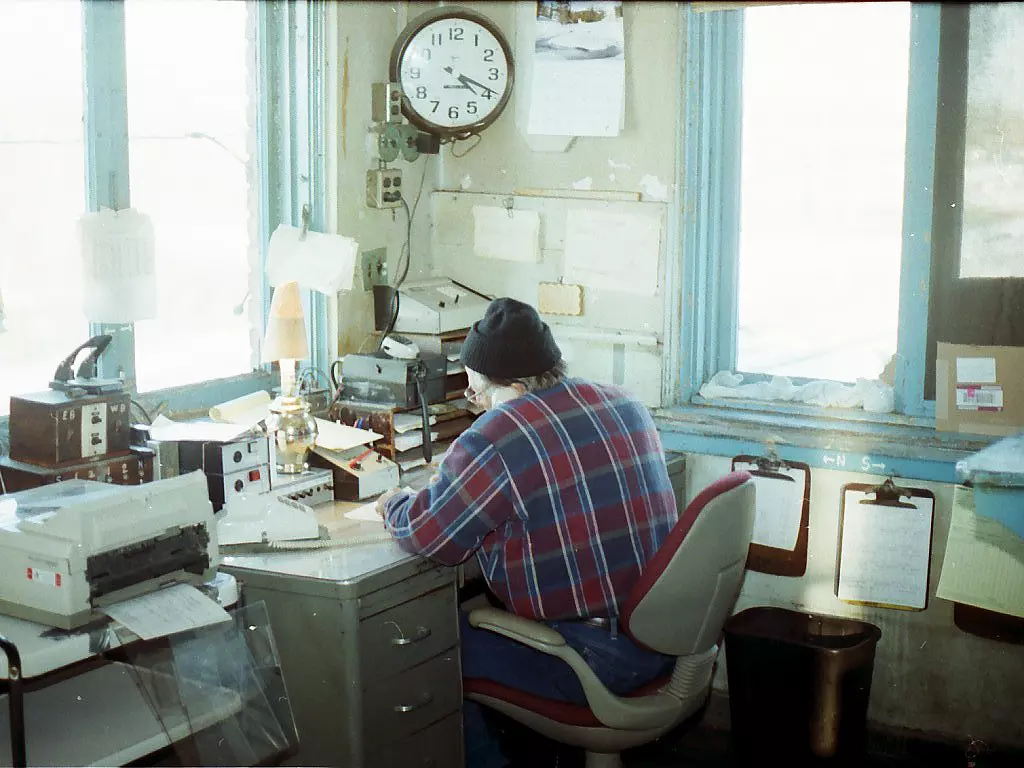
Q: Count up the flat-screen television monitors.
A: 0